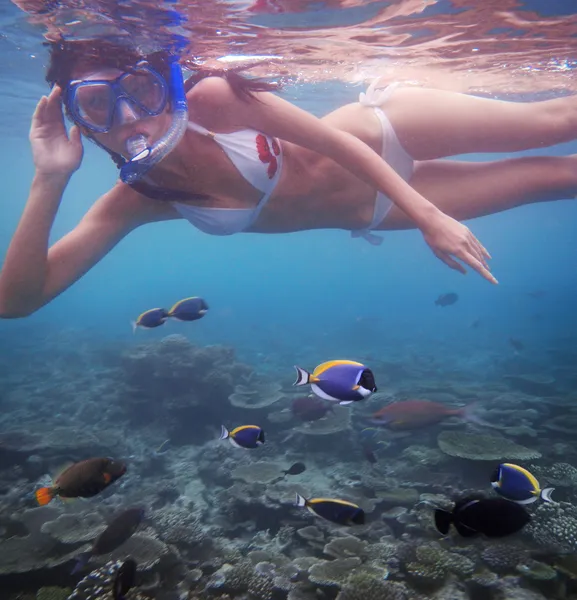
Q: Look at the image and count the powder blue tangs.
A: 6